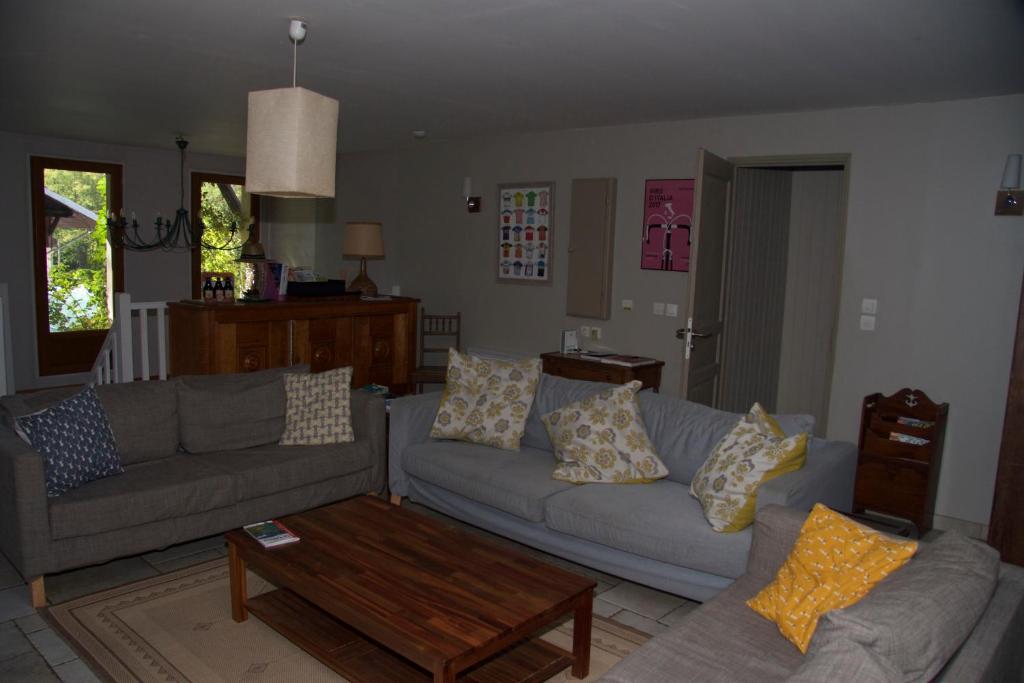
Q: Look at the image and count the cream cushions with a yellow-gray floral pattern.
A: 3